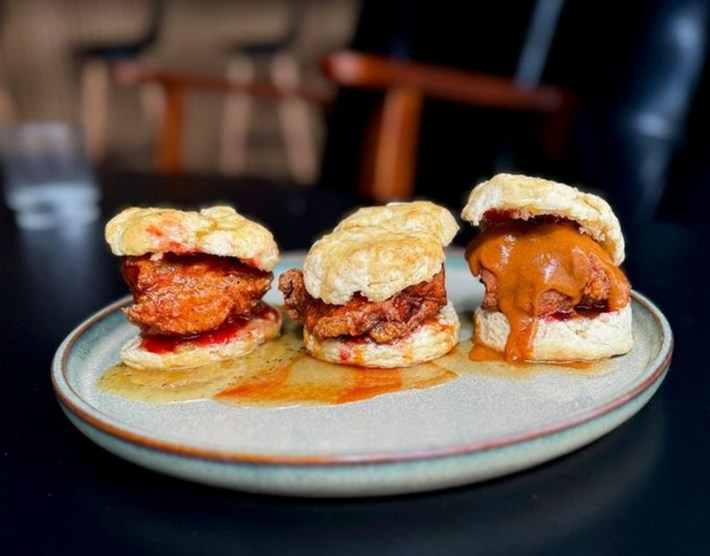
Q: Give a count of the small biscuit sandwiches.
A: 3